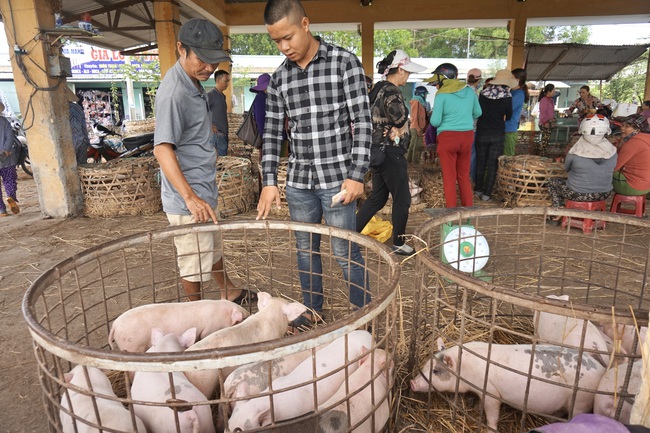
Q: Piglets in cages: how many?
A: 11